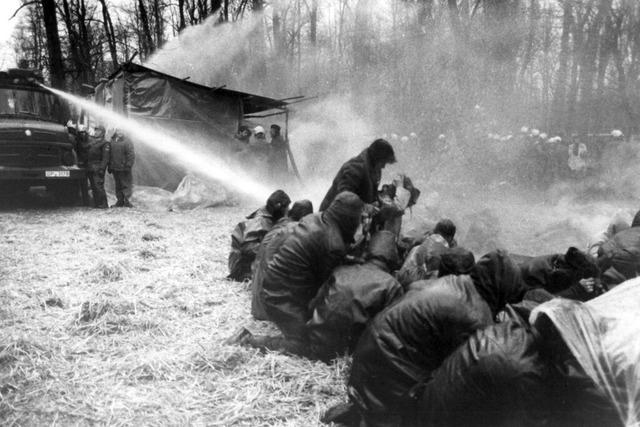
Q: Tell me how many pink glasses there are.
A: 0